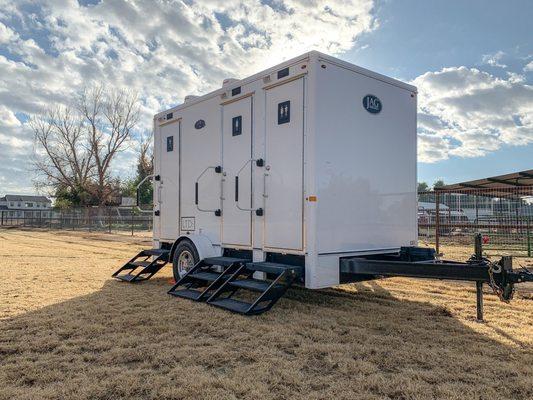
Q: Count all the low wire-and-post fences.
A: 1